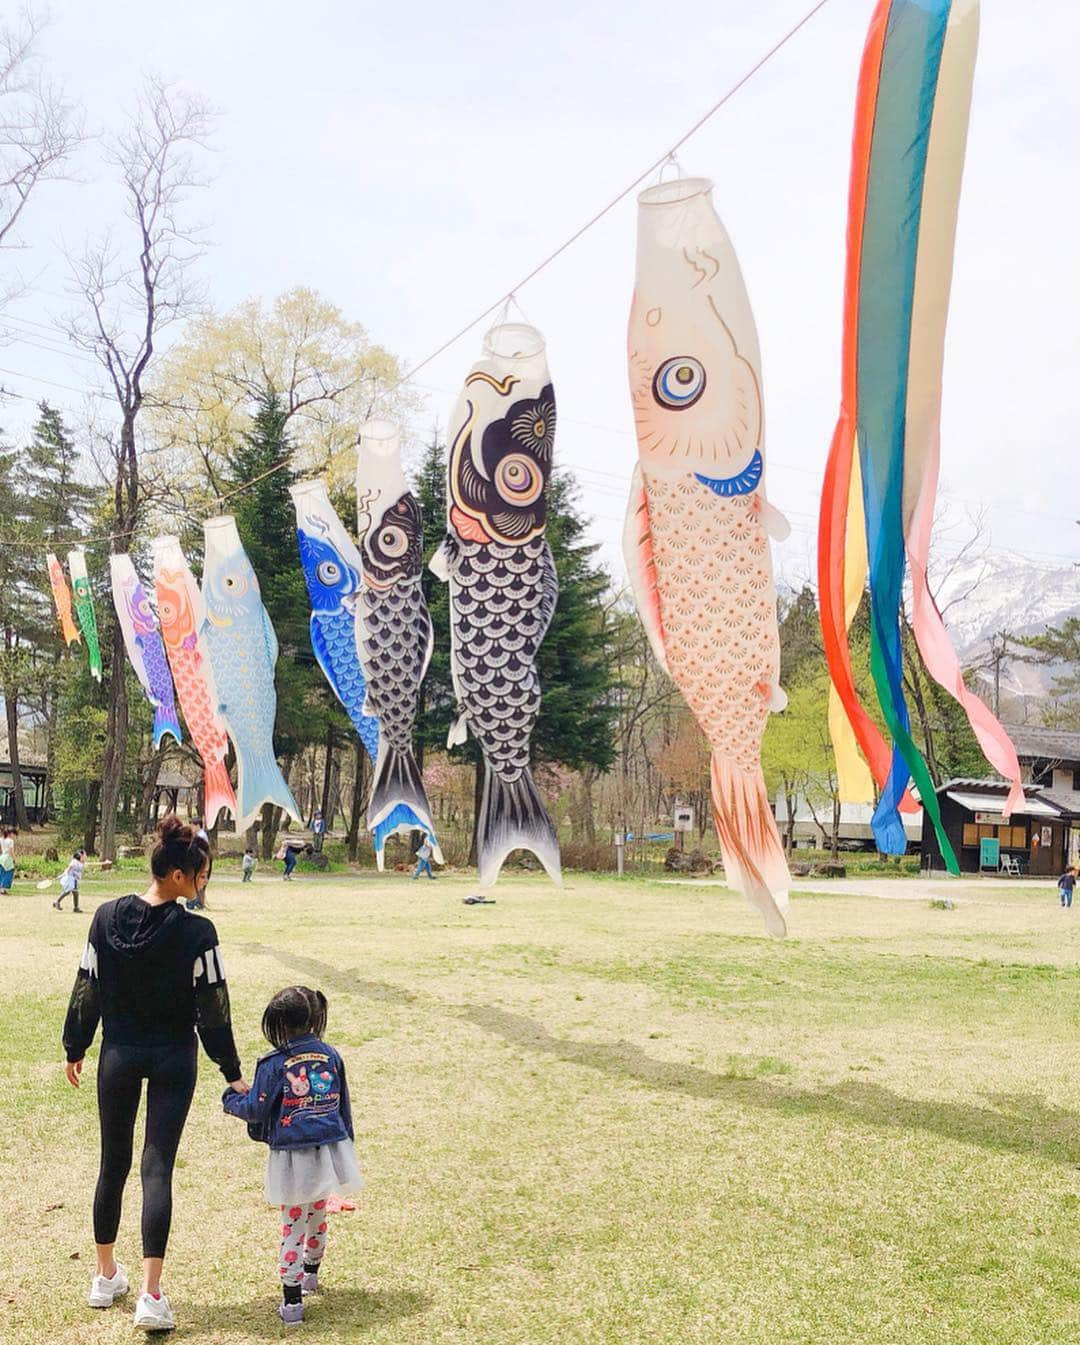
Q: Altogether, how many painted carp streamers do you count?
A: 9